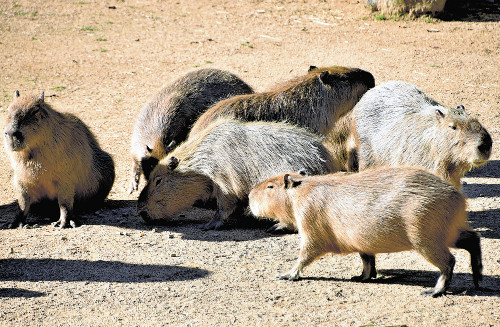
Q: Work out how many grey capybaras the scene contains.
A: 2